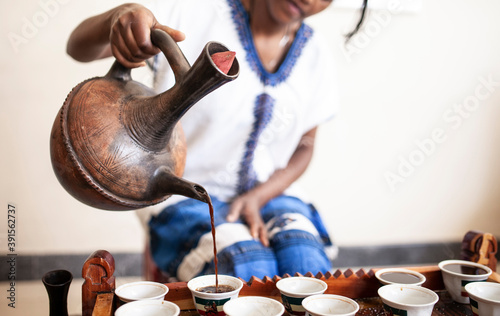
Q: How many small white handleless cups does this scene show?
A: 10